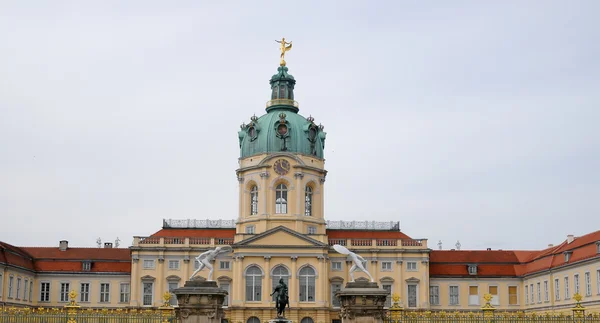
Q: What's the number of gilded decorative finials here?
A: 5